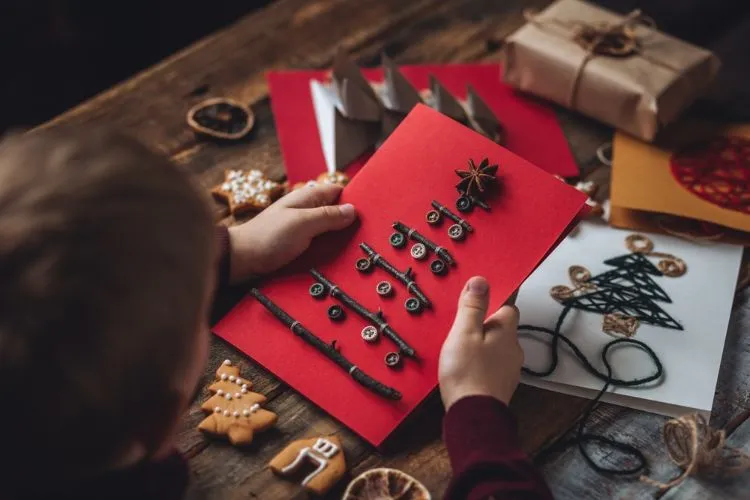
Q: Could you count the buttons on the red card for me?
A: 13